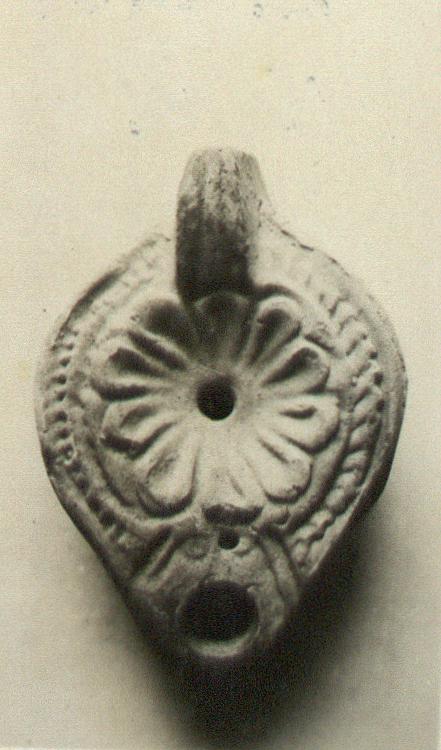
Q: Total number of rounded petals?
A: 10